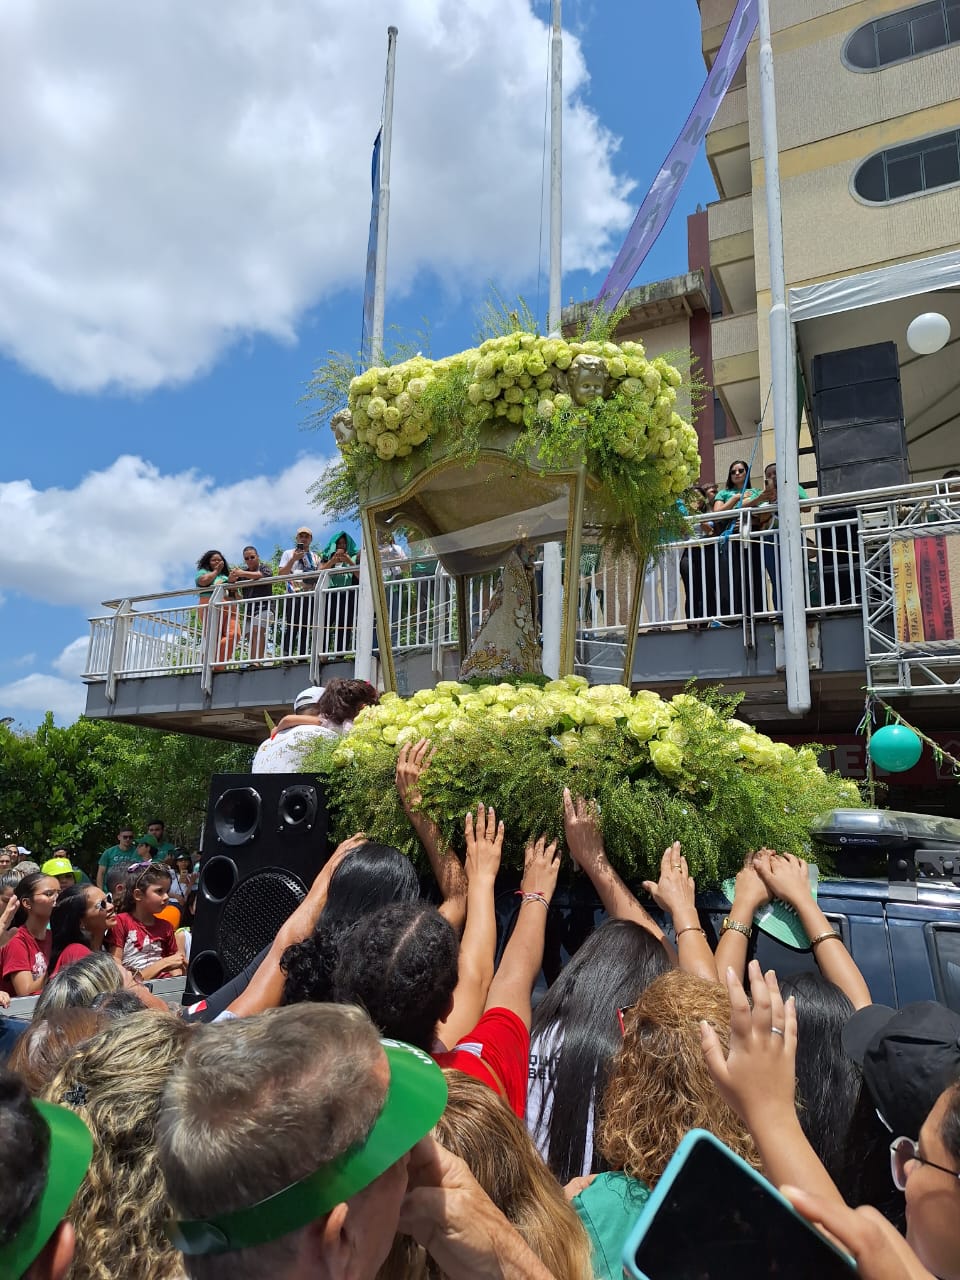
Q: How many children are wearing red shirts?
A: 2